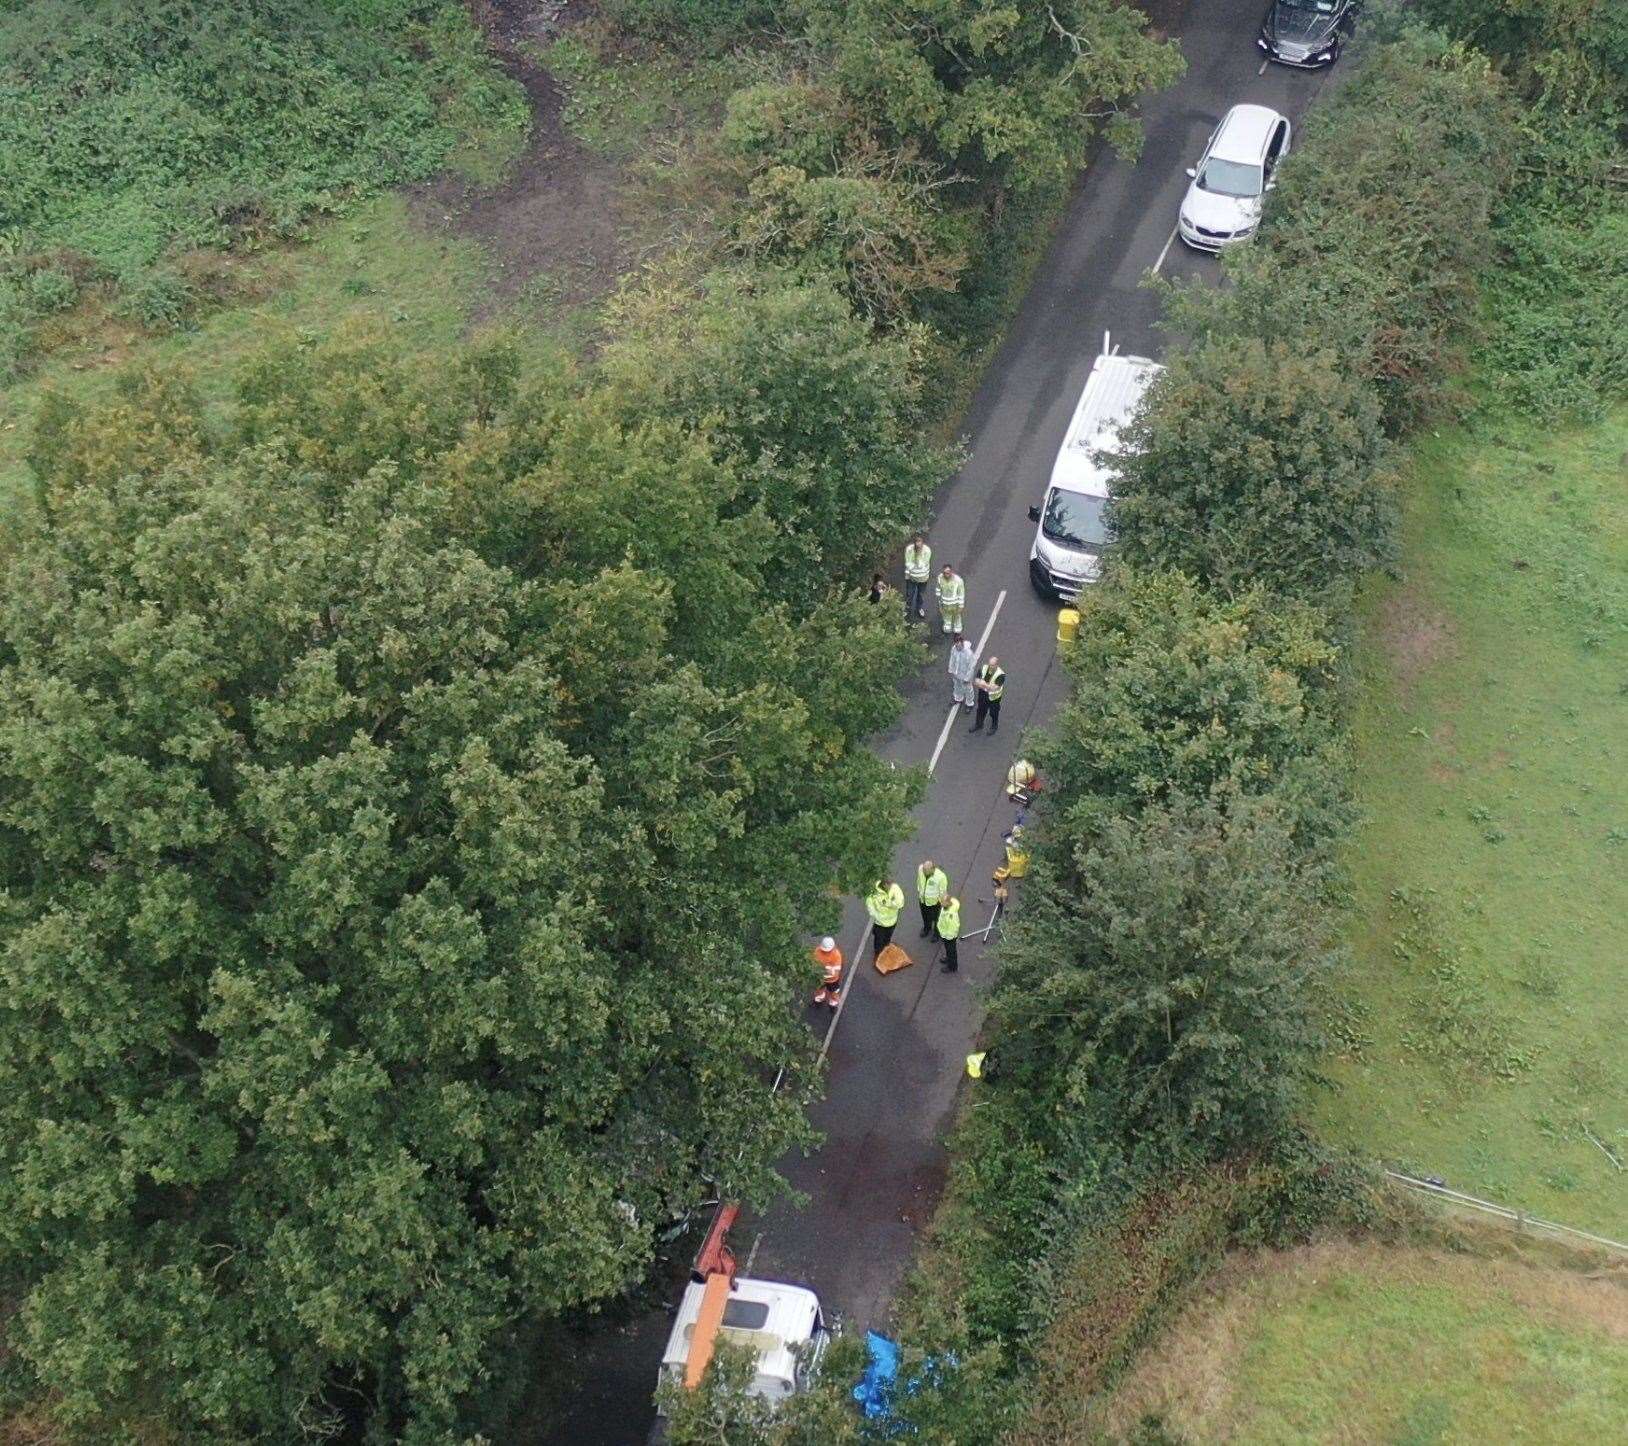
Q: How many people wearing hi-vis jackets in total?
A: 7